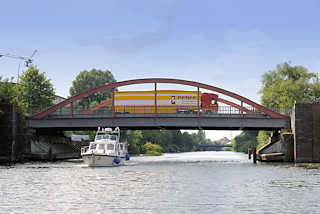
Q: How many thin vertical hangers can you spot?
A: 5